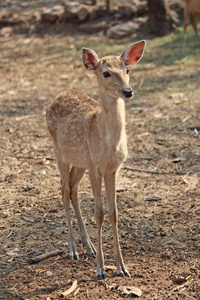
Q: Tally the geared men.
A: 0